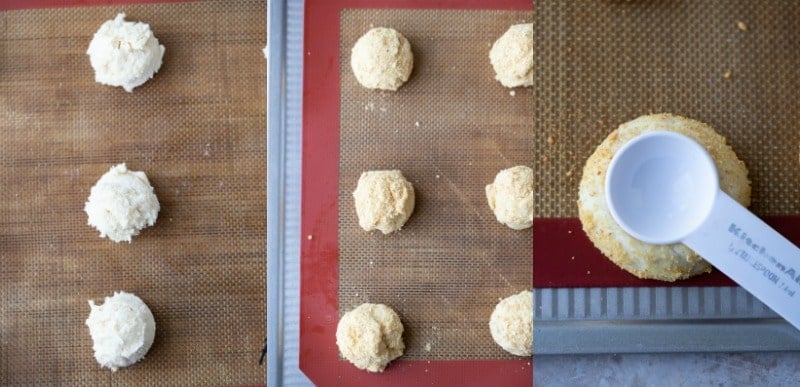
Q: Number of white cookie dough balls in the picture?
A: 3